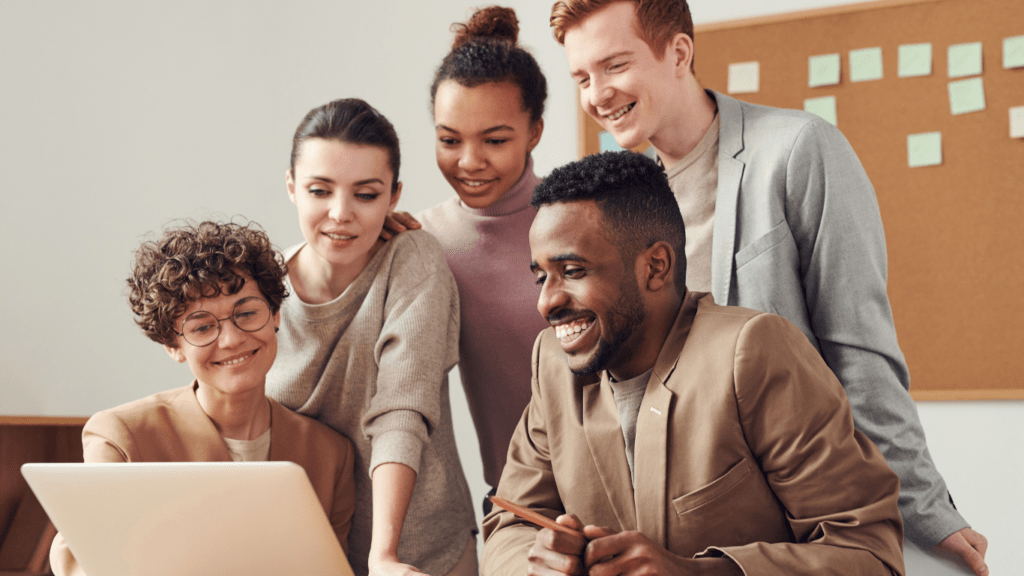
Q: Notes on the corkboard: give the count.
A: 11